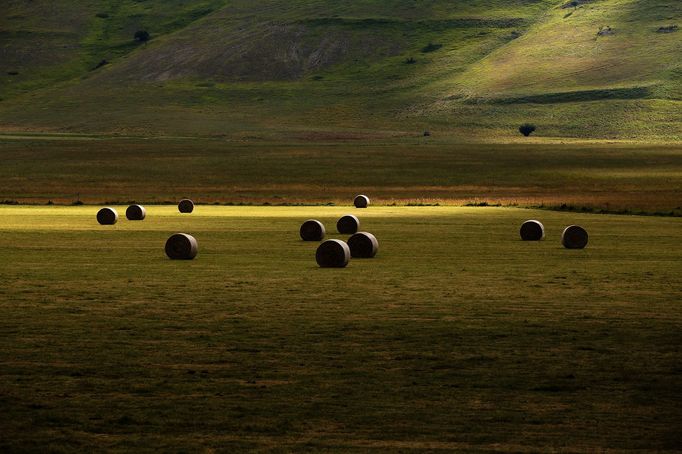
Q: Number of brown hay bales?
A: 11